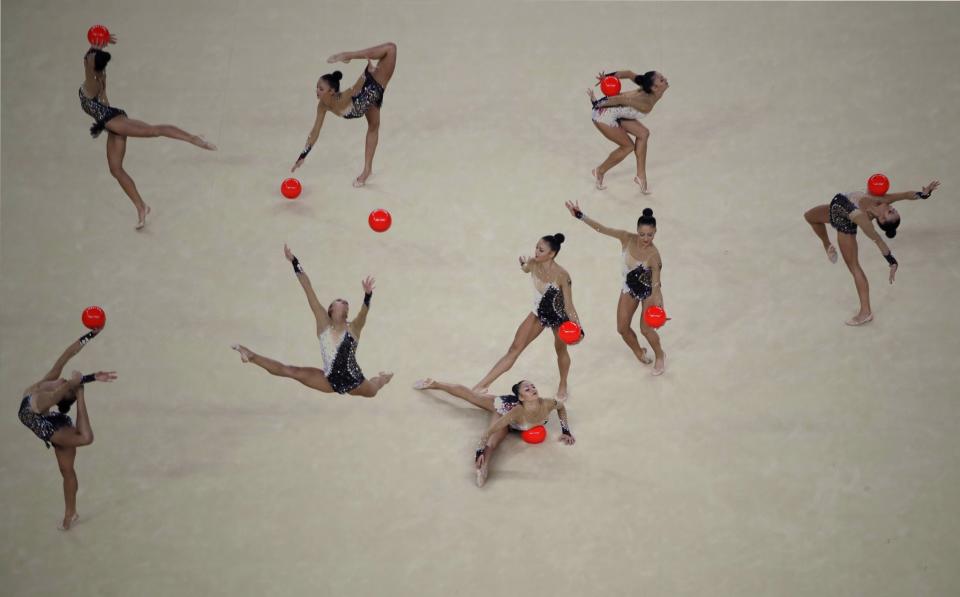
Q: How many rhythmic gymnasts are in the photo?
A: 9